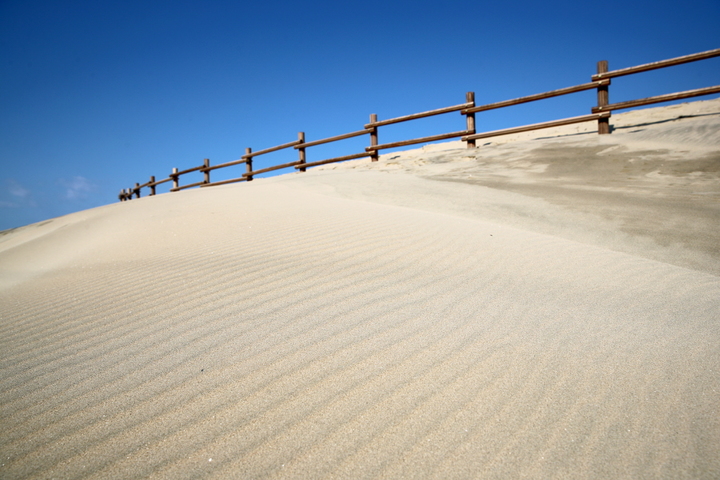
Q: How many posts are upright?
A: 11